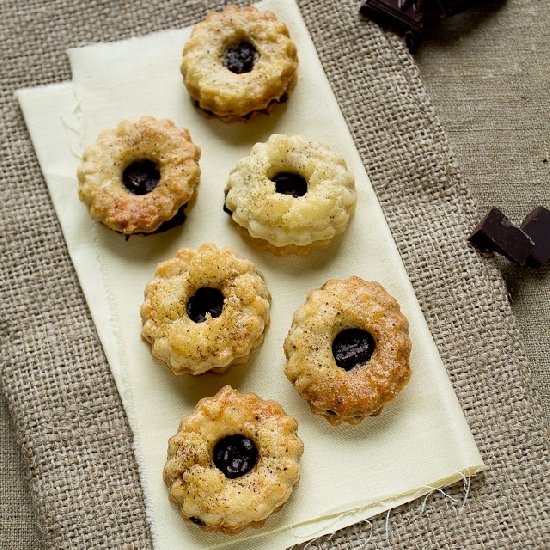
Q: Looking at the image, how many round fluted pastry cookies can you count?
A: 6